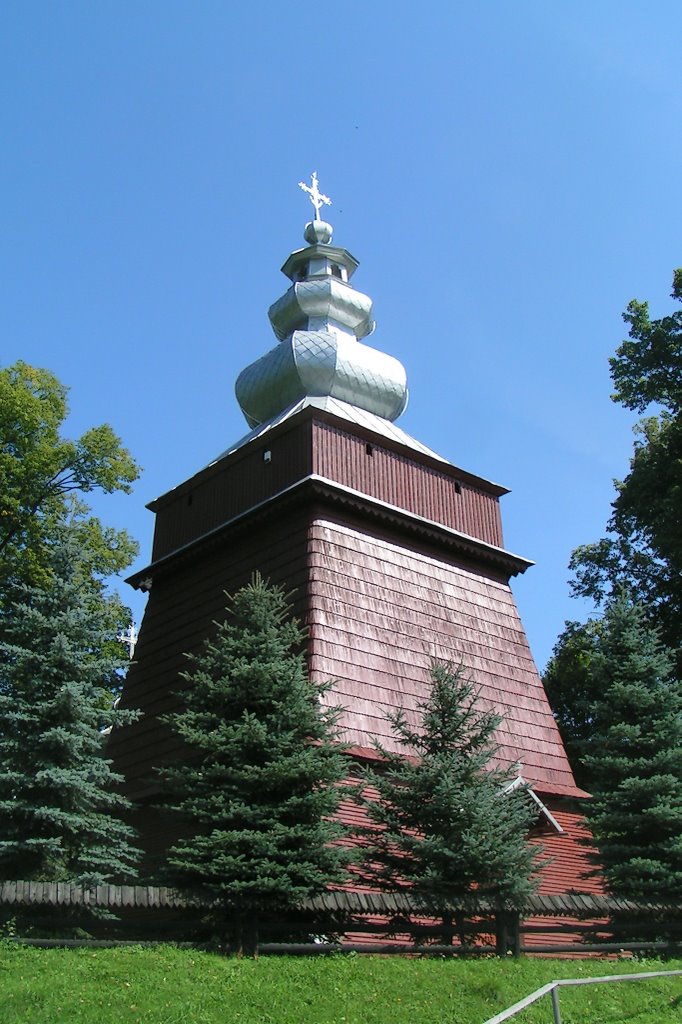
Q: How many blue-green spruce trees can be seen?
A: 4